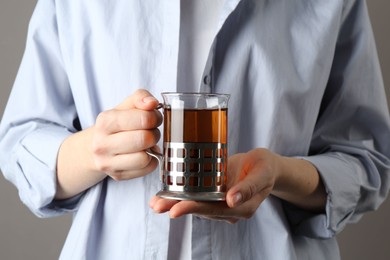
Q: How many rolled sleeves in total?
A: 2